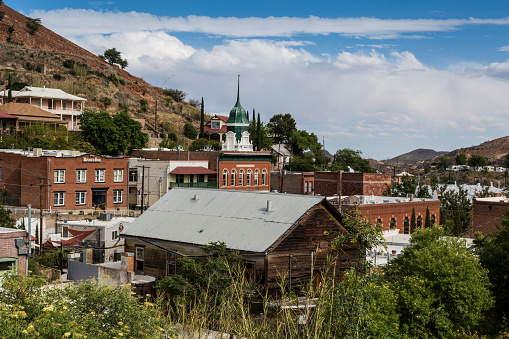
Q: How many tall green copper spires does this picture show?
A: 1